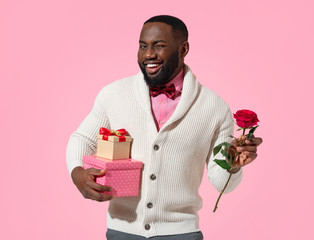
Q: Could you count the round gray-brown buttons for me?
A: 4